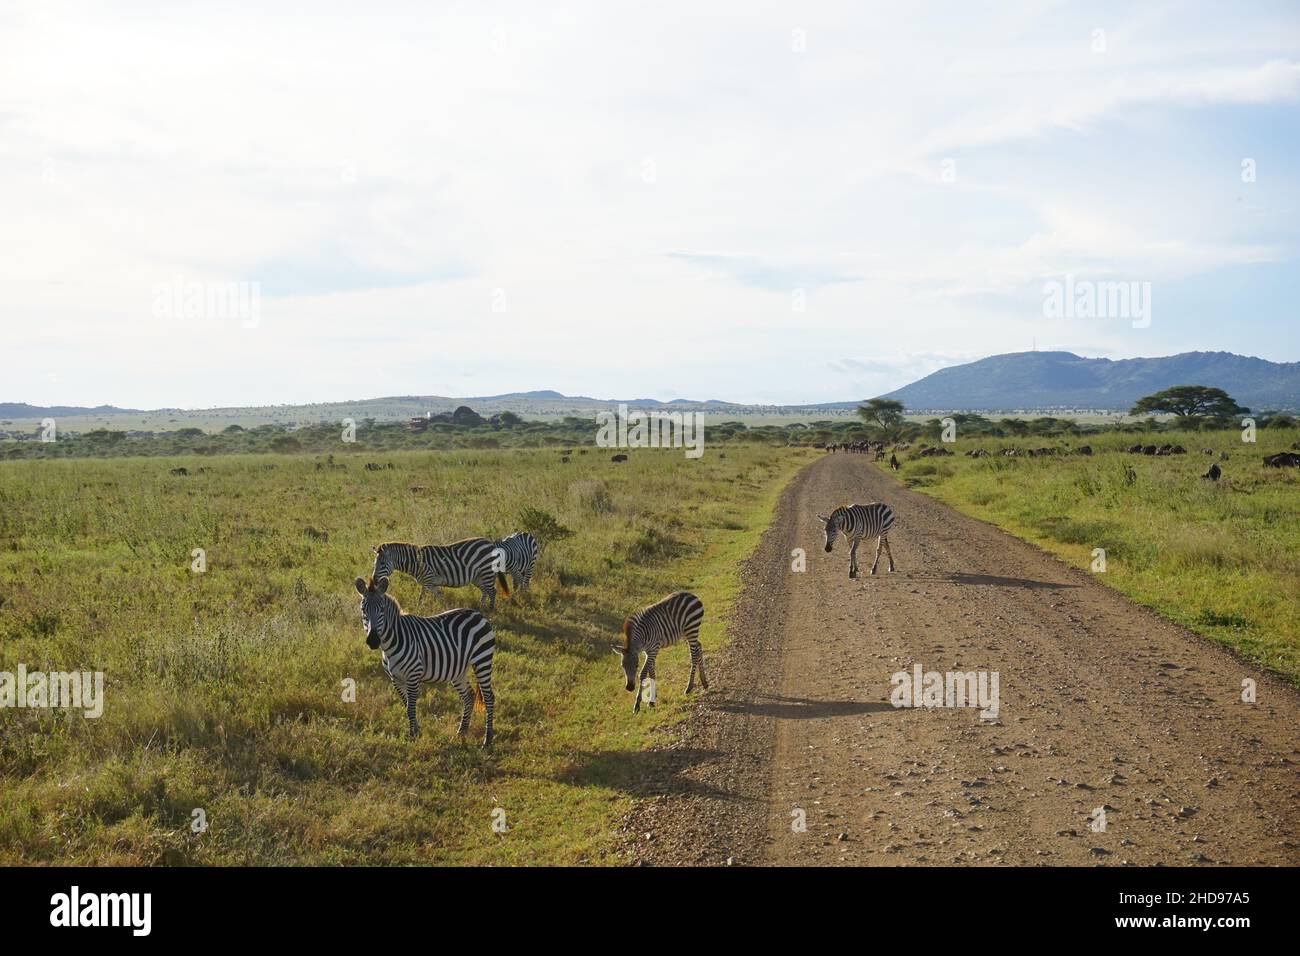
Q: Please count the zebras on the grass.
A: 4